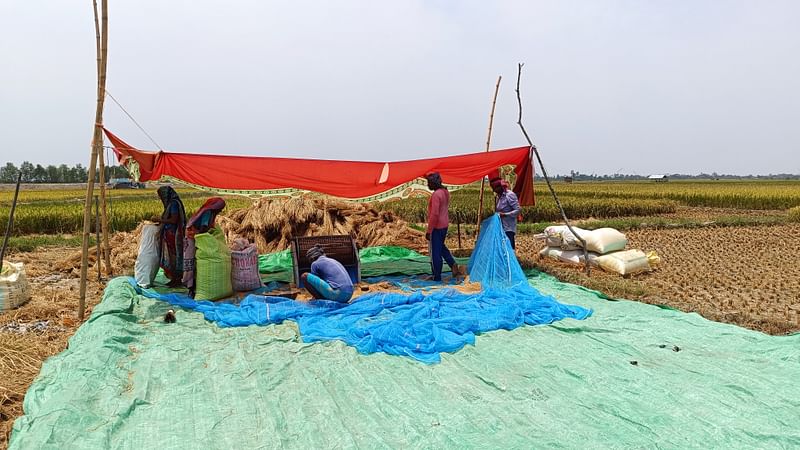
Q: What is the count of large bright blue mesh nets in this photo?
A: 1